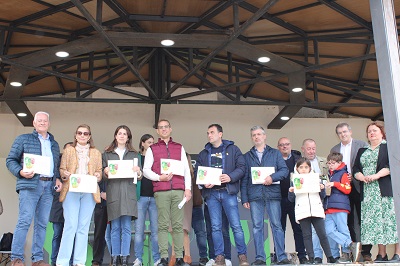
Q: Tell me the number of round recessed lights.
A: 7